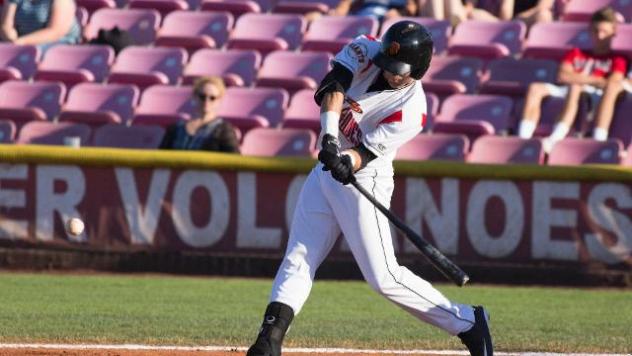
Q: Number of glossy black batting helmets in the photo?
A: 1